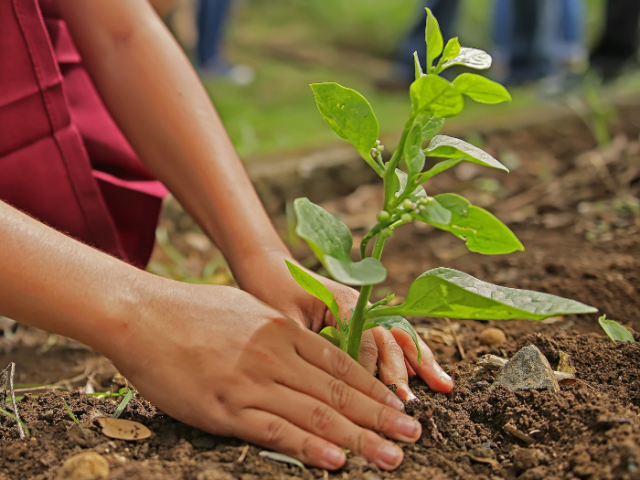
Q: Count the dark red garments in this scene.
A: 1